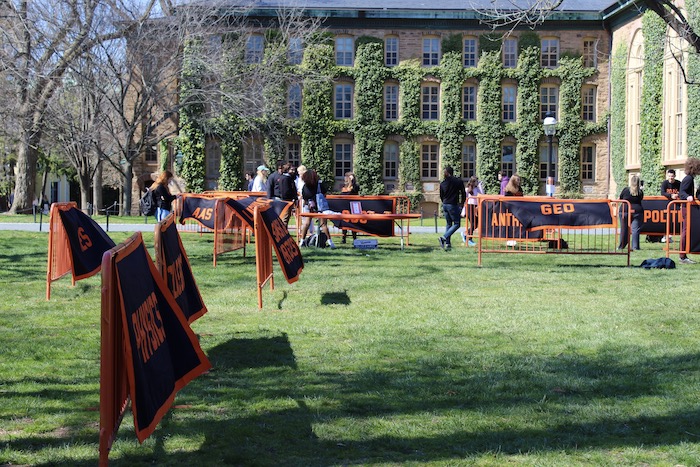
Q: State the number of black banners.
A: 11